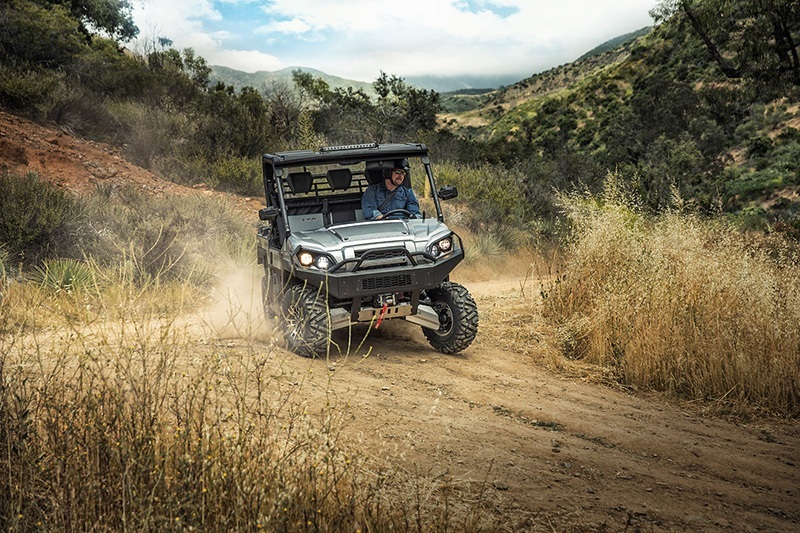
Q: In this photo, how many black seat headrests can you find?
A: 3